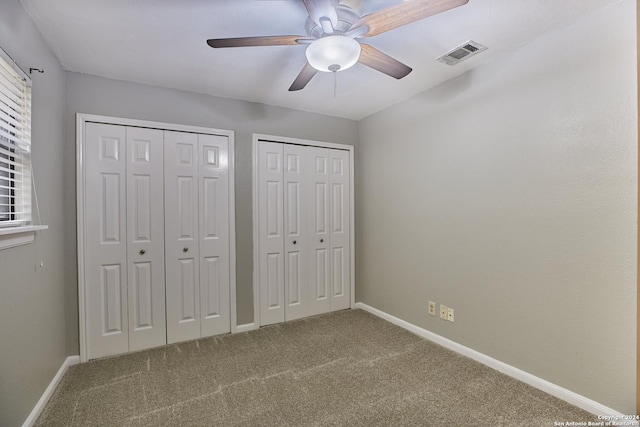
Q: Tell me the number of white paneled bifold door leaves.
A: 8